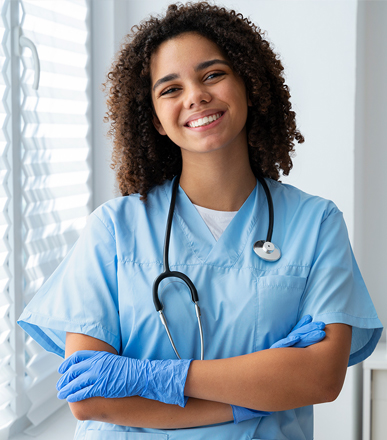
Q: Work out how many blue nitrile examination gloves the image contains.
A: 2